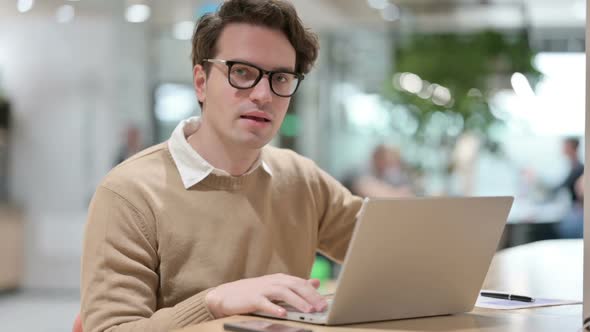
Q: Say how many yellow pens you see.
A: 0